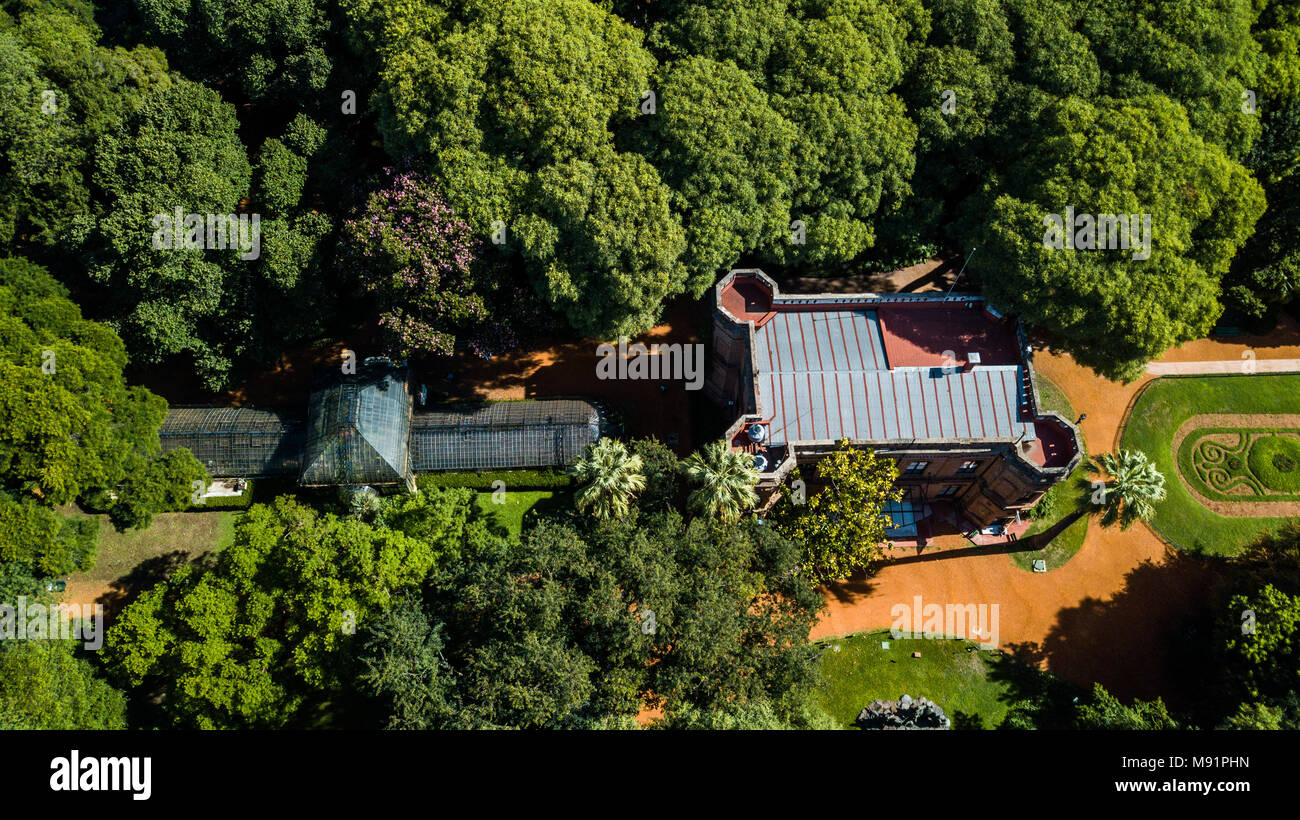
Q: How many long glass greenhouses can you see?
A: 2